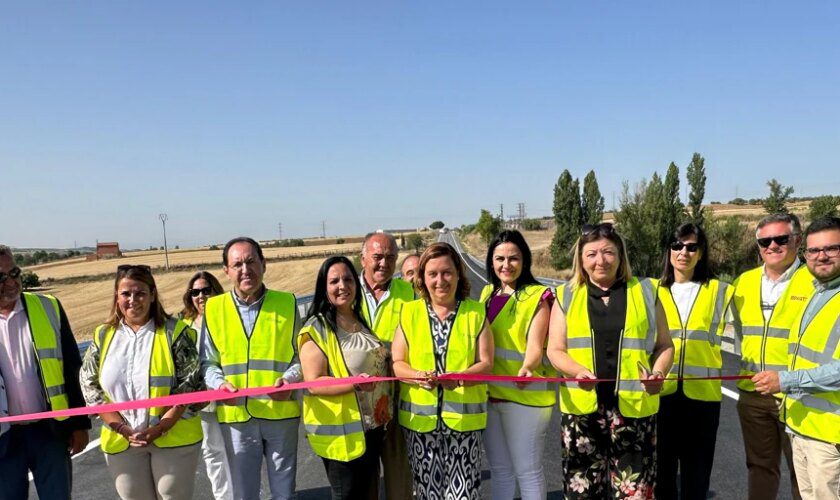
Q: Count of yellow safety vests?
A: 12